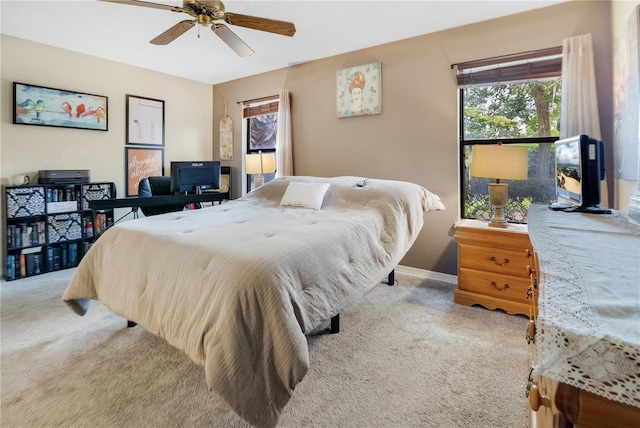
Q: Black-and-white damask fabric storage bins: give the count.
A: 3